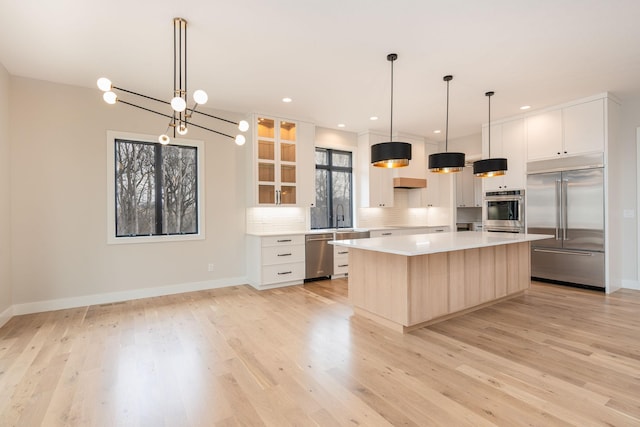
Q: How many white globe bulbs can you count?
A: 8